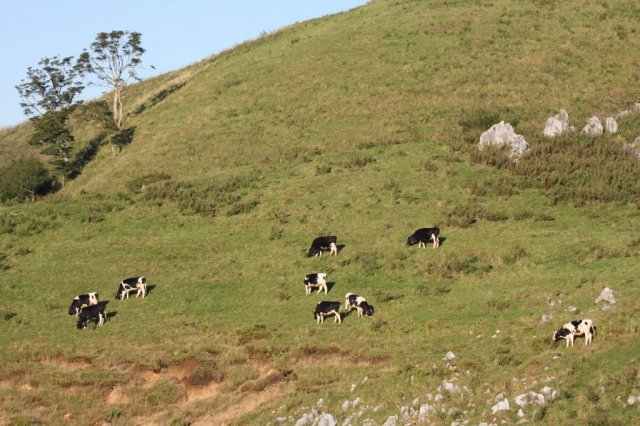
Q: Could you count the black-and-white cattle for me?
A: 9